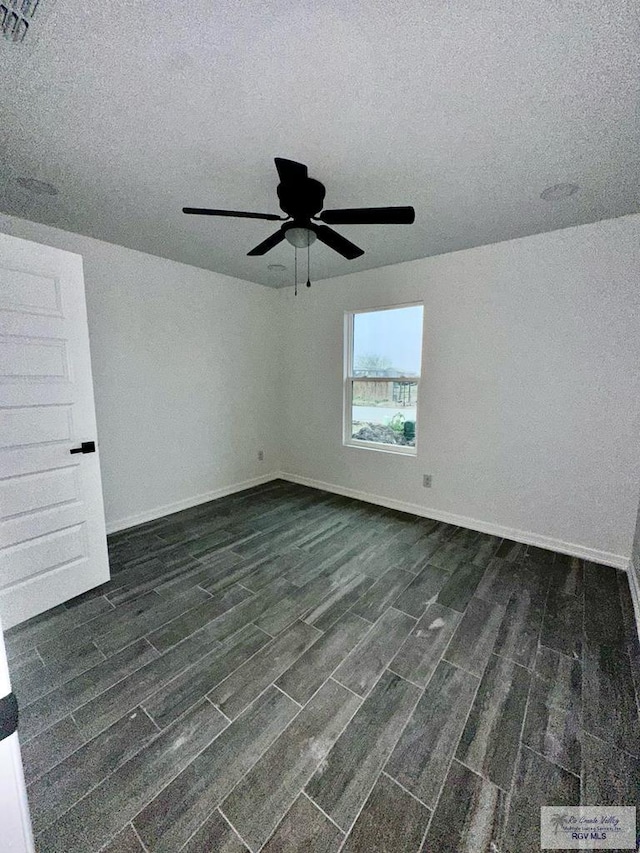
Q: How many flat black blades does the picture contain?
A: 5